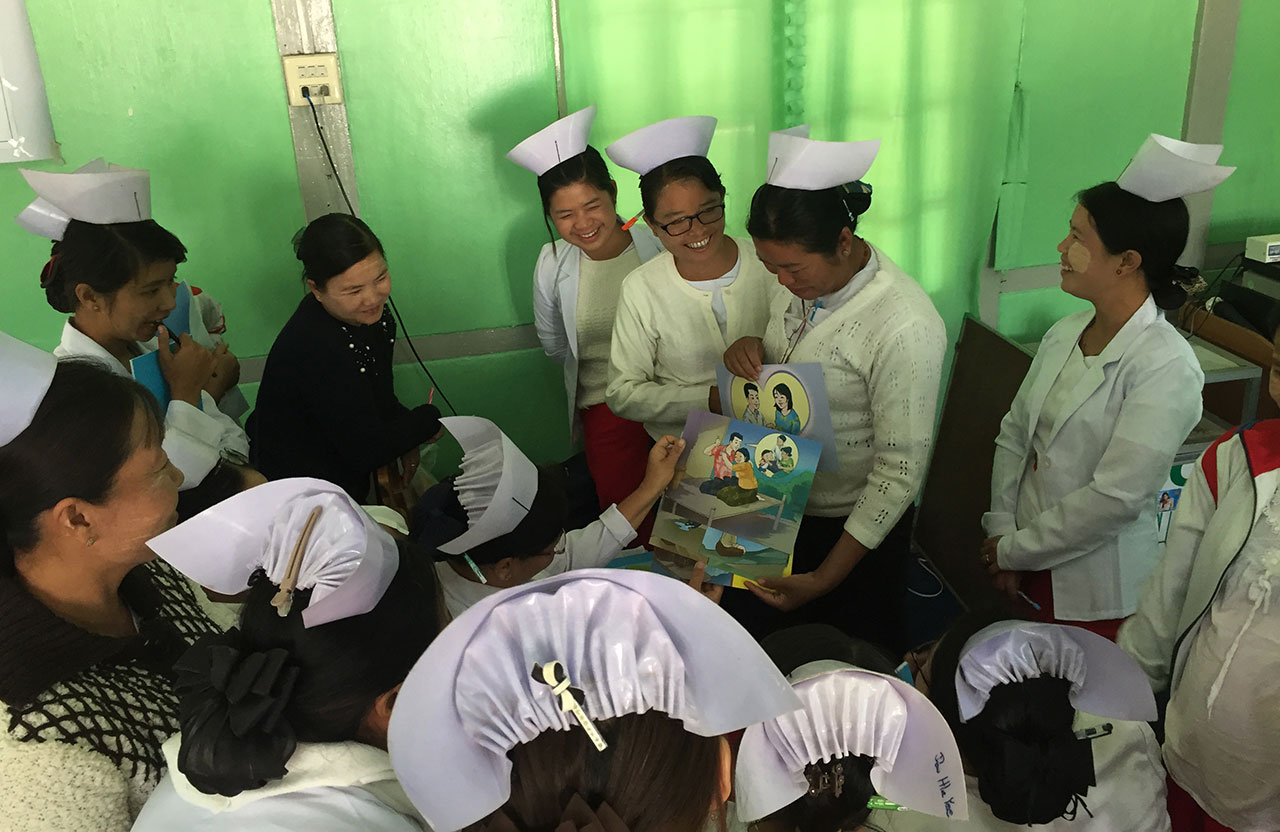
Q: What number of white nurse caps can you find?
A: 11